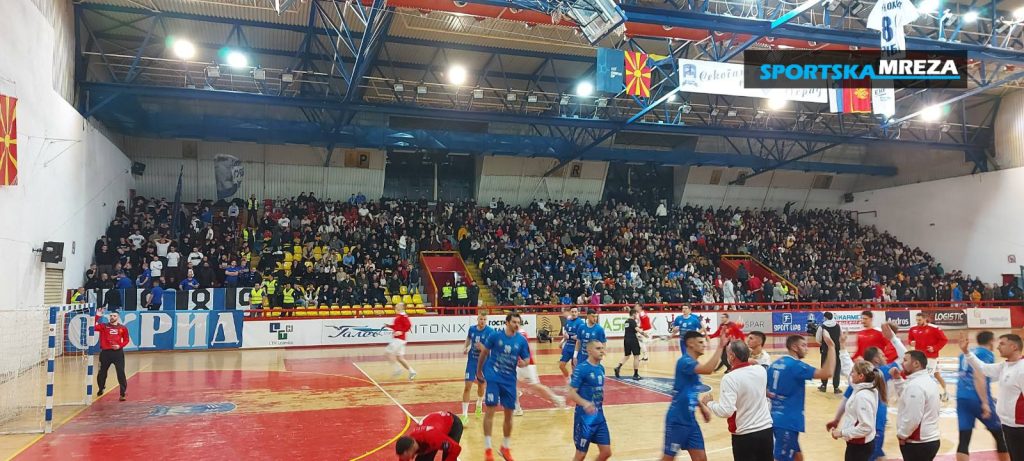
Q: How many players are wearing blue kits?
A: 10